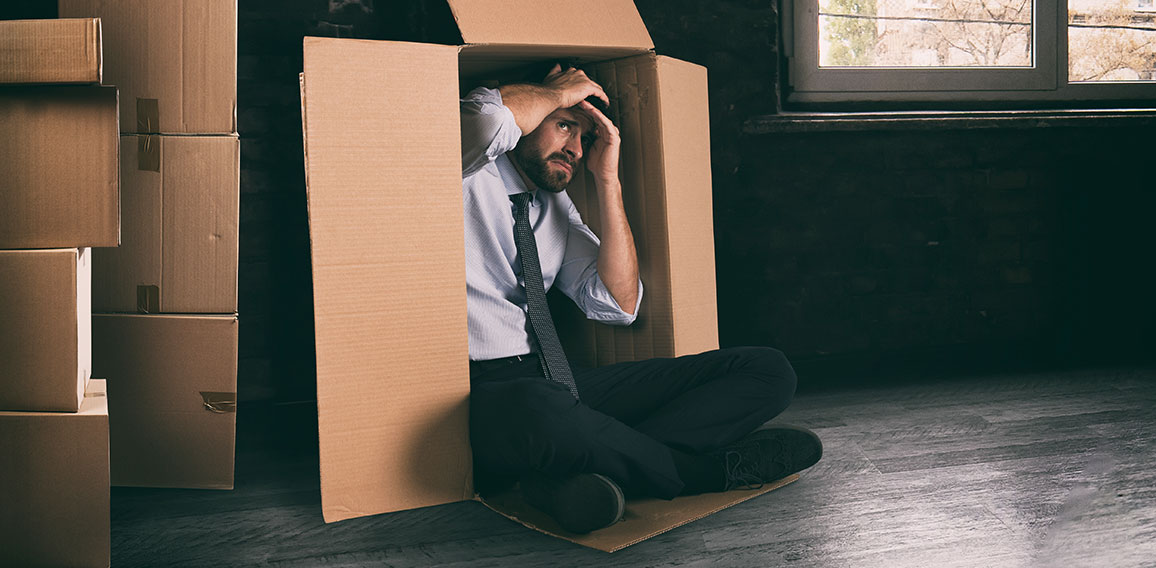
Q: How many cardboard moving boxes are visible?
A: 8